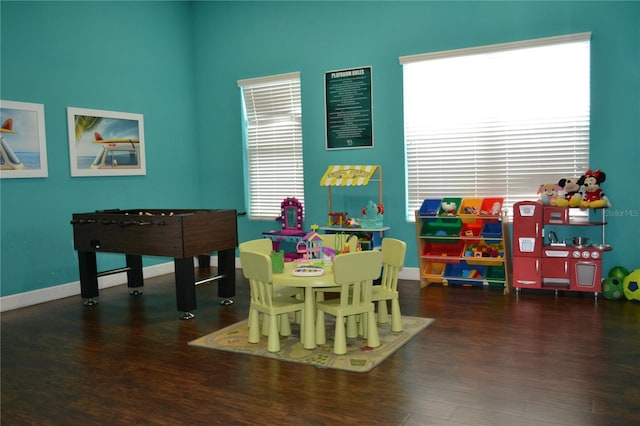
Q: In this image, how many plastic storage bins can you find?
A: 12